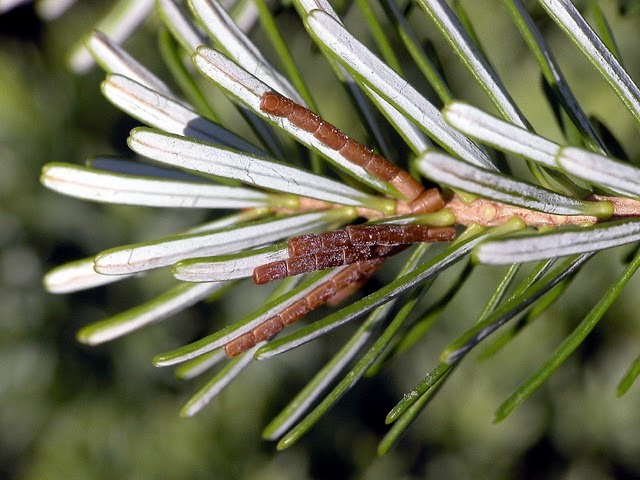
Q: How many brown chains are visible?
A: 4